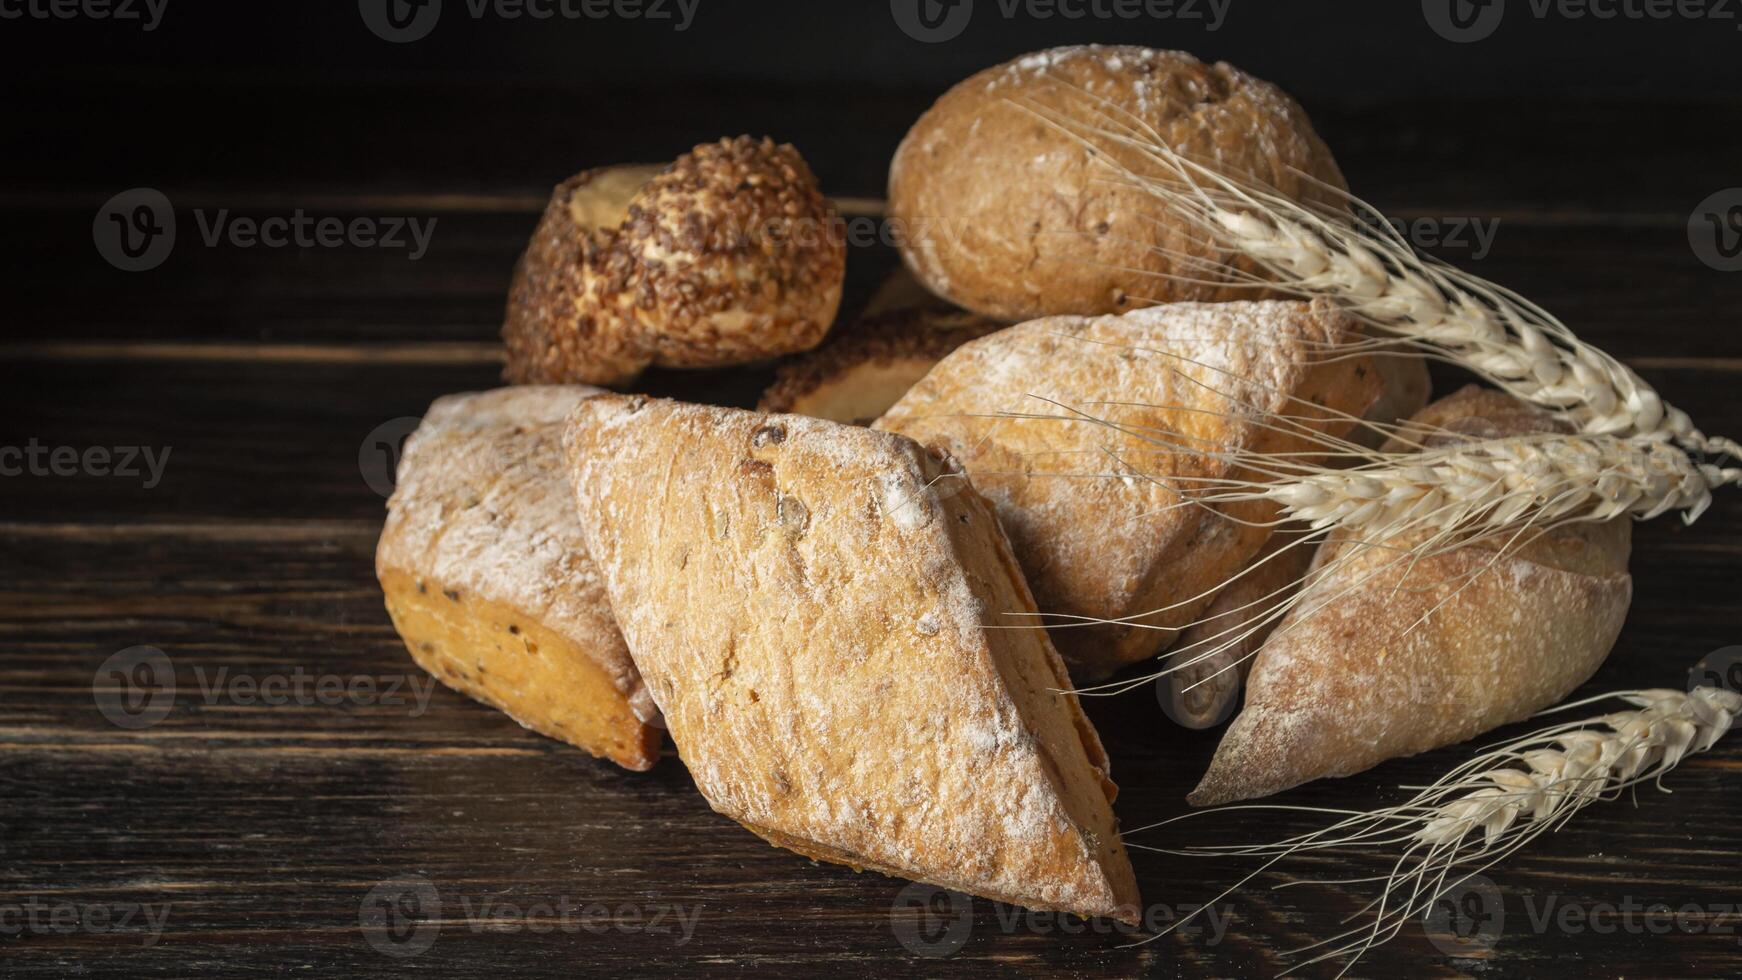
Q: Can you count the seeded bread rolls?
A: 2